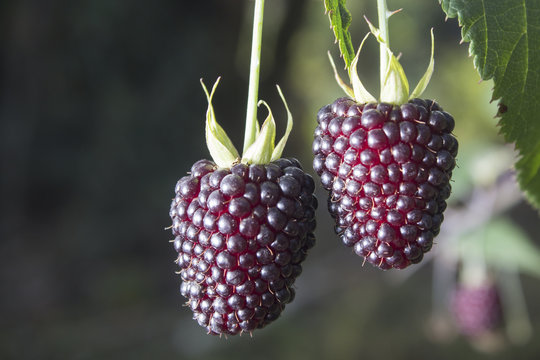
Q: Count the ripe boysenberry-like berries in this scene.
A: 2